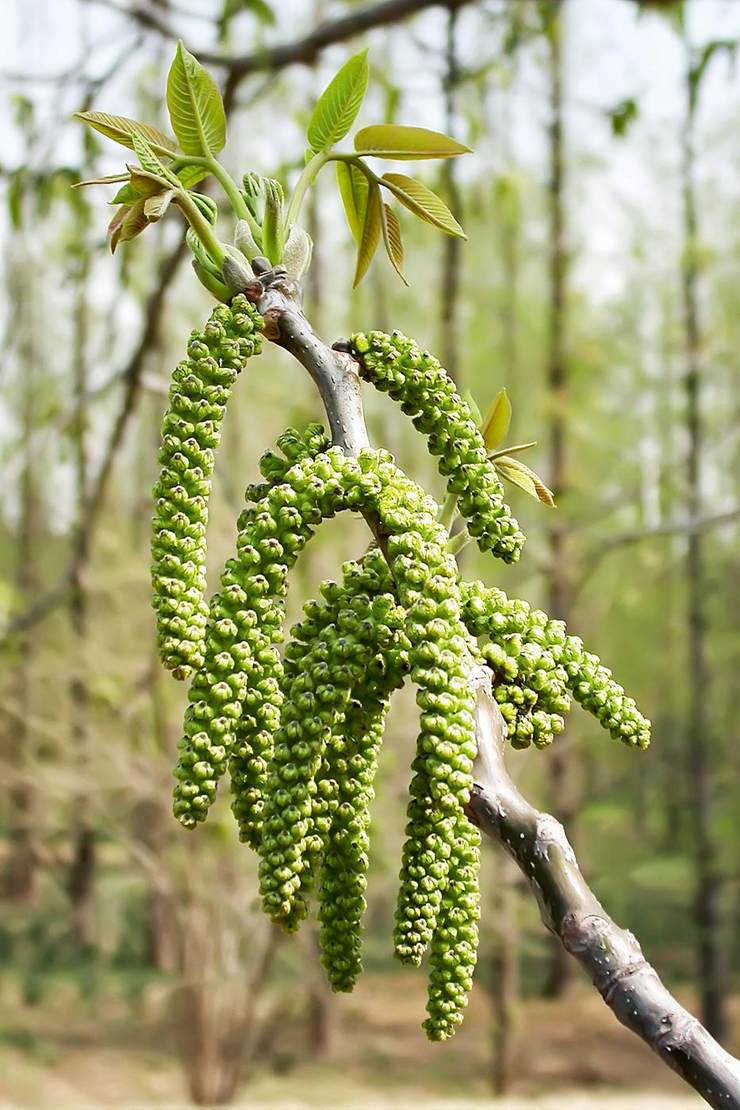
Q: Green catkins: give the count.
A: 11